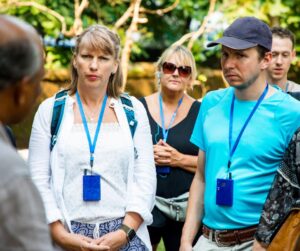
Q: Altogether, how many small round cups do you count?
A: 0